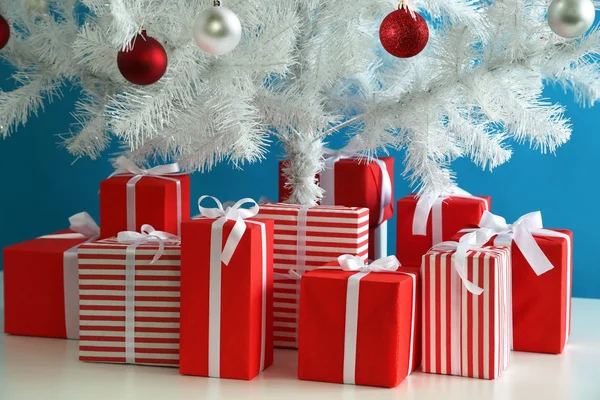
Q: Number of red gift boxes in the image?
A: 7